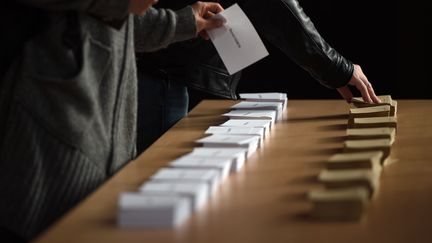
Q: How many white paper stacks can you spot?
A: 11